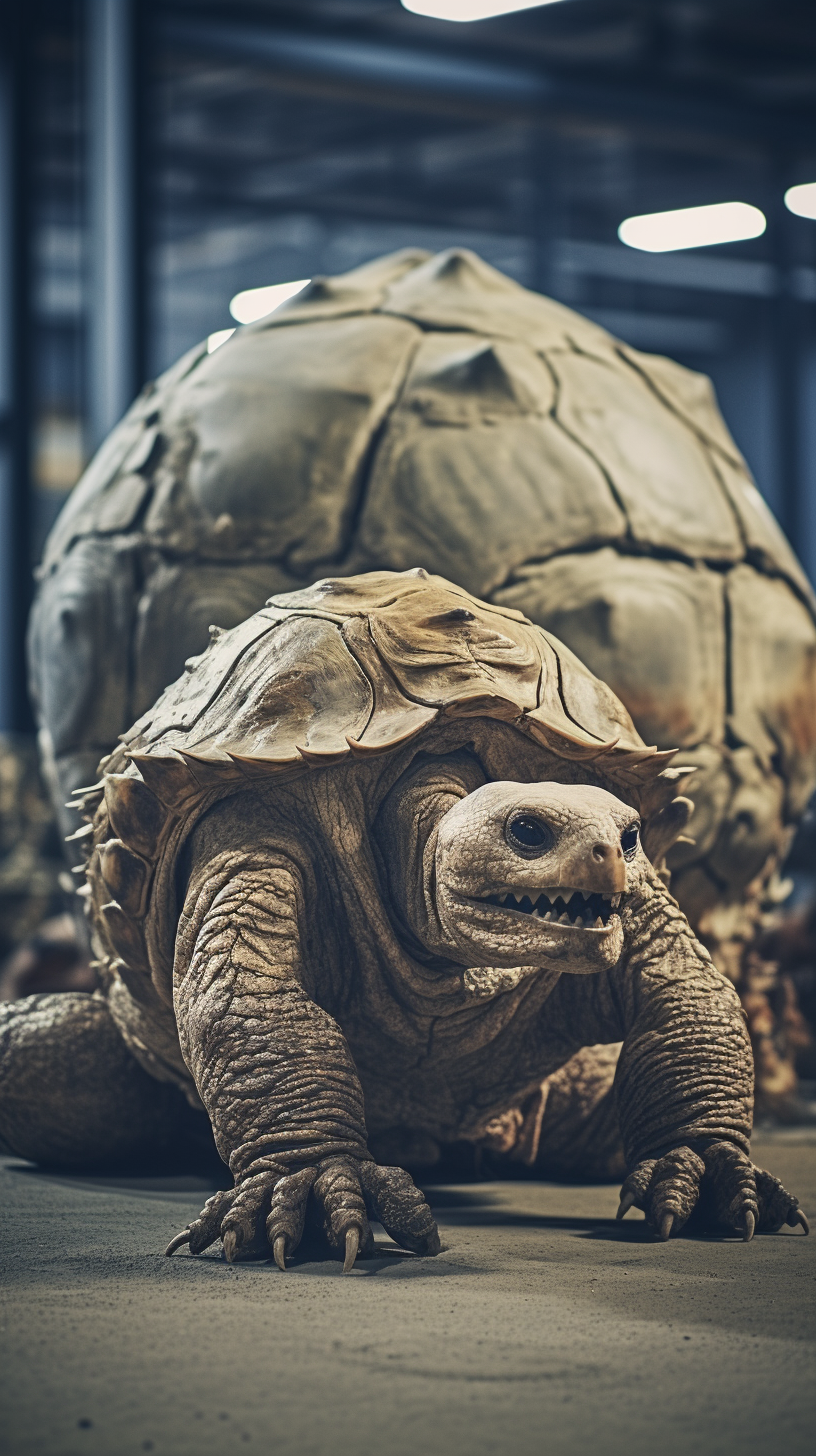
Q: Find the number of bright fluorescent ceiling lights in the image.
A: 5